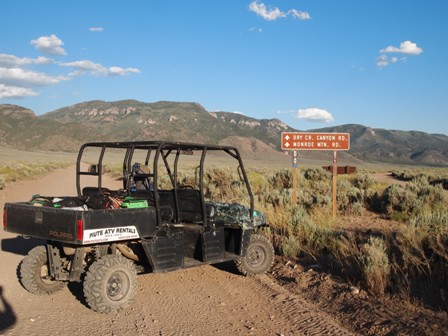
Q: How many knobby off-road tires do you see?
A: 3